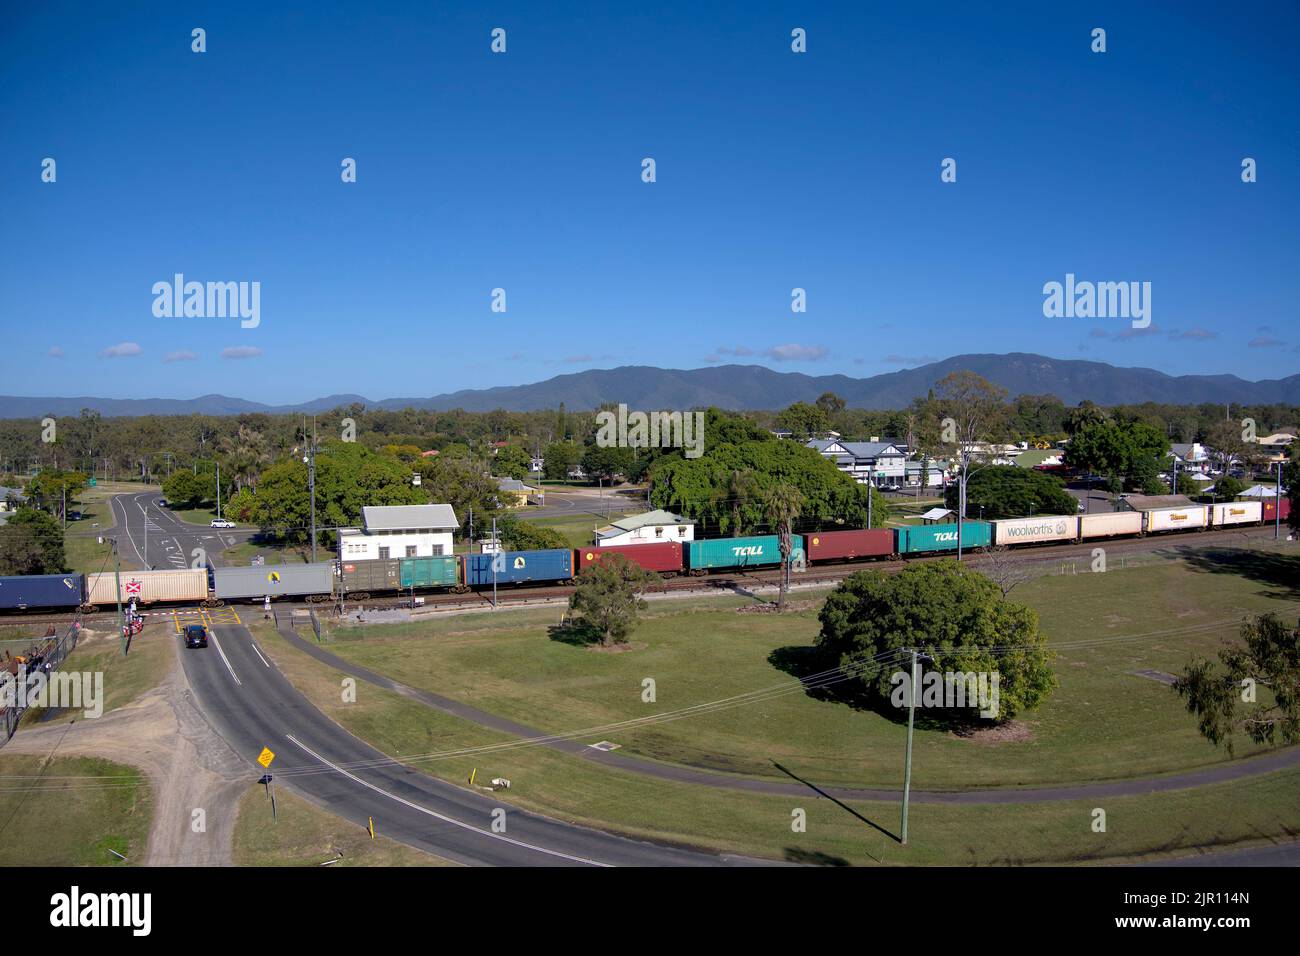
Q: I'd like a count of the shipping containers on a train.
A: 15